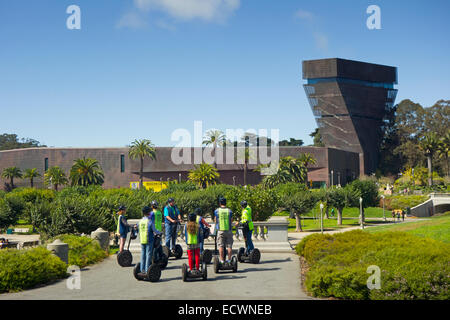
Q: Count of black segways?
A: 8